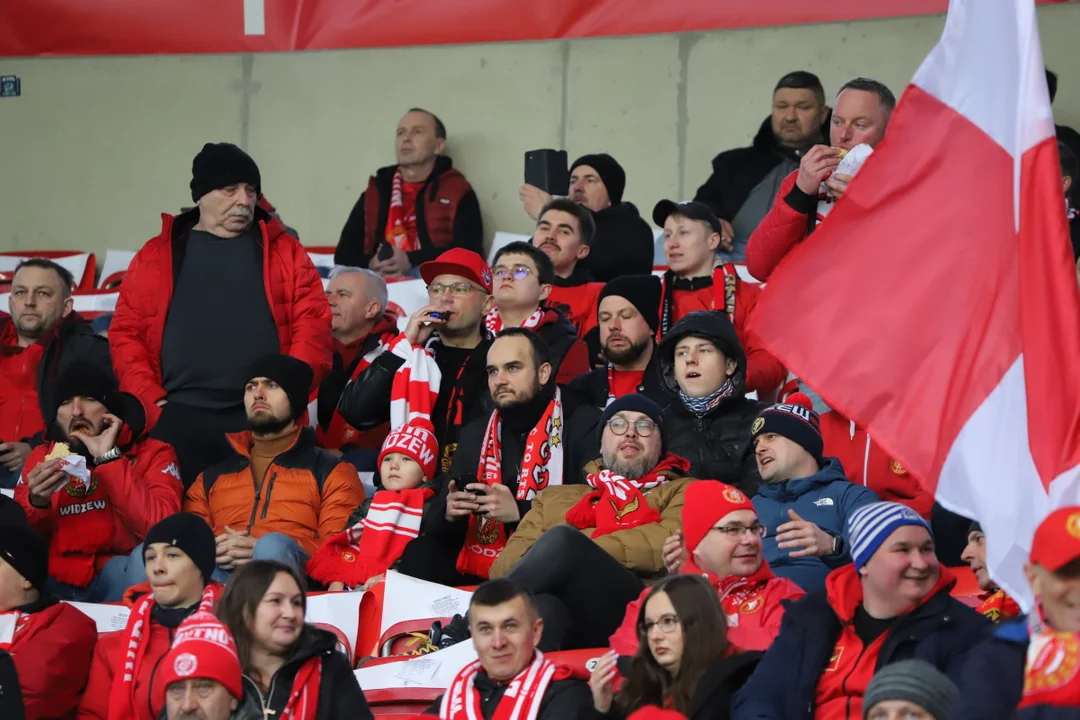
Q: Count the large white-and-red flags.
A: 1